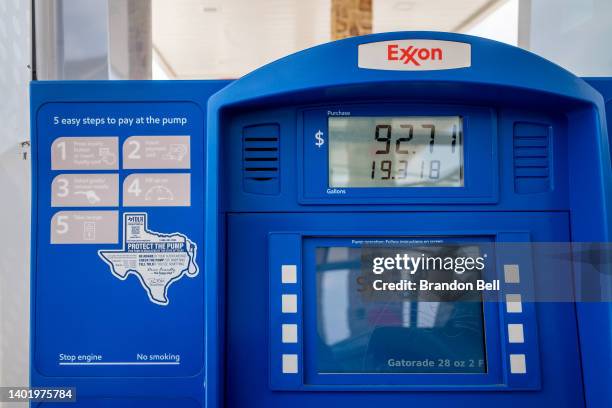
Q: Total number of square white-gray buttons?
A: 8